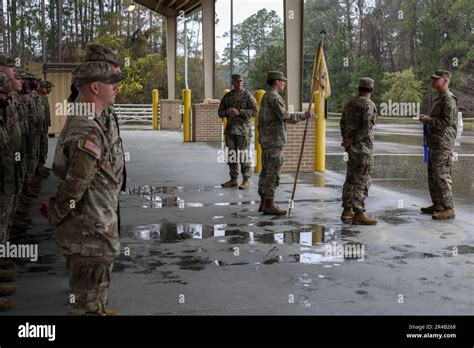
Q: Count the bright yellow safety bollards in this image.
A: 5